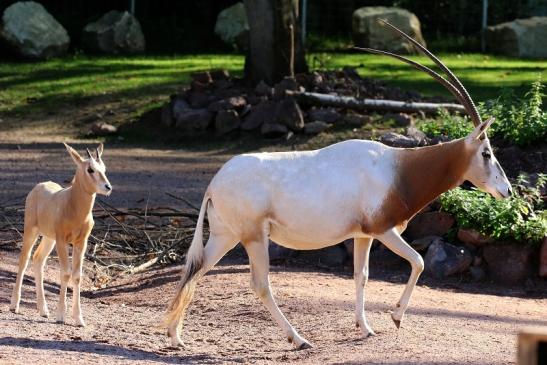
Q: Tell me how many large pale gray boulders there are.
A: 5